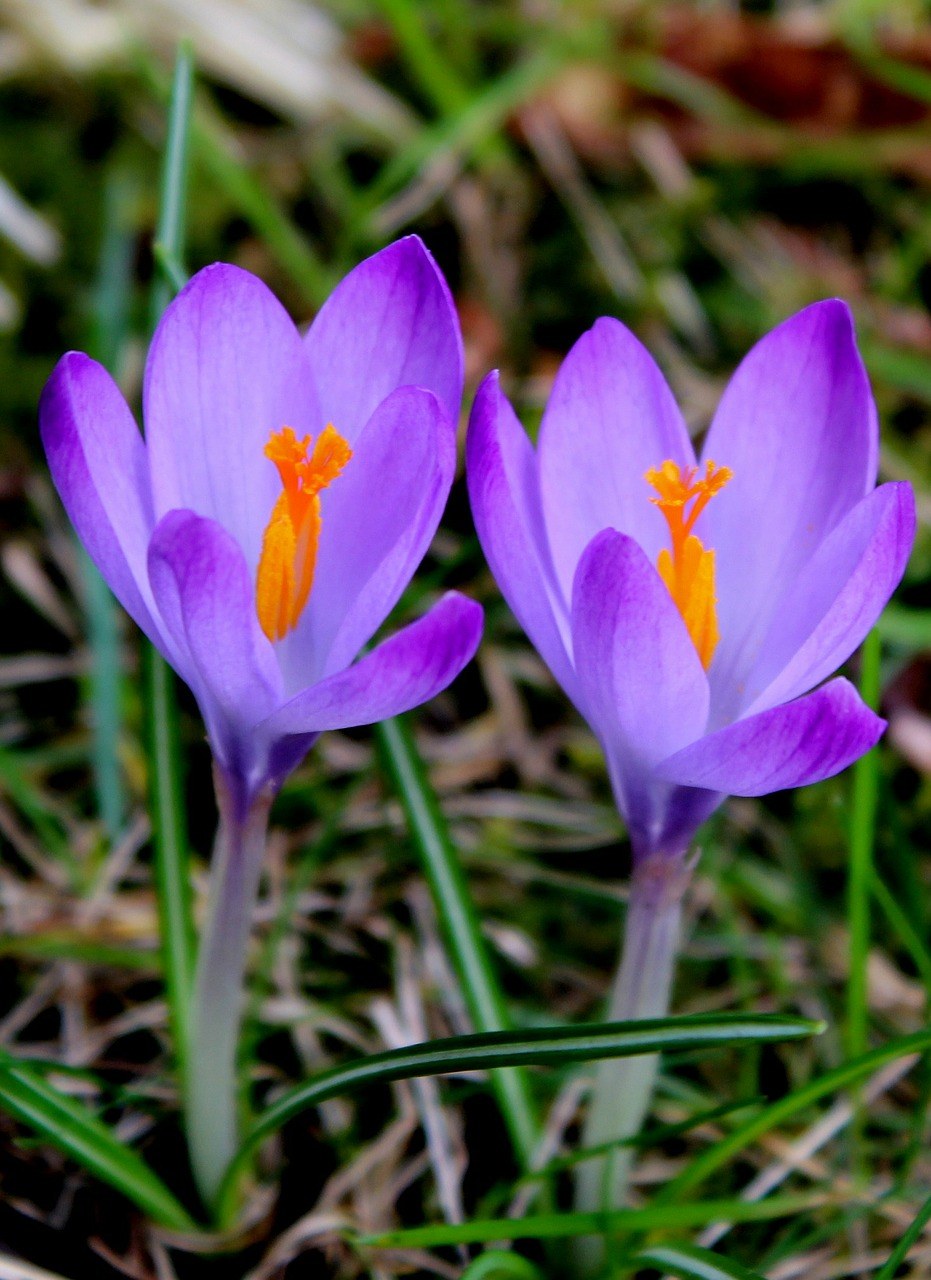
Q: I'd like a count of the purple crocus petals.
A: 12